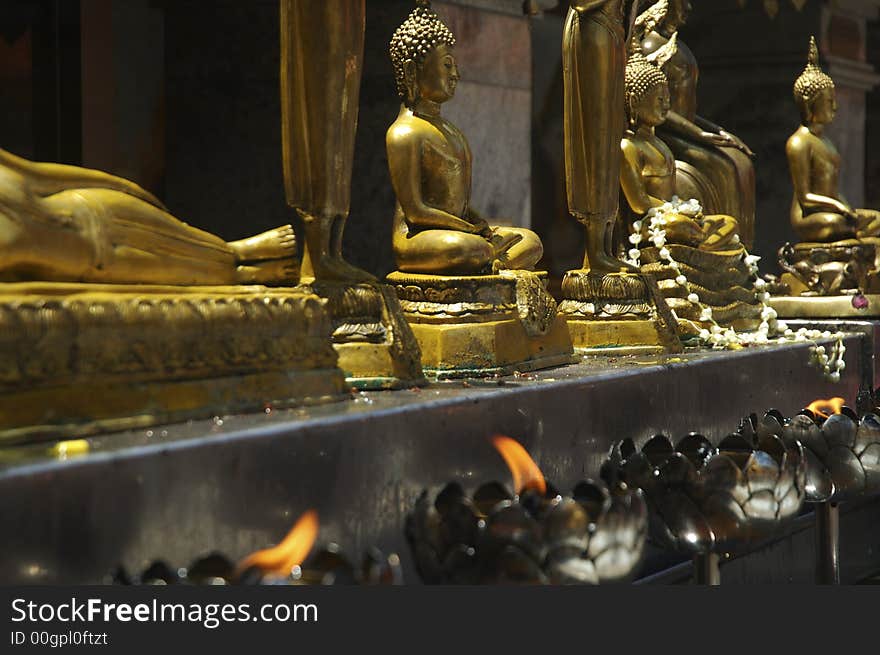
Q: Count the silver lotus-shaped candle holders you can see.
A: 4